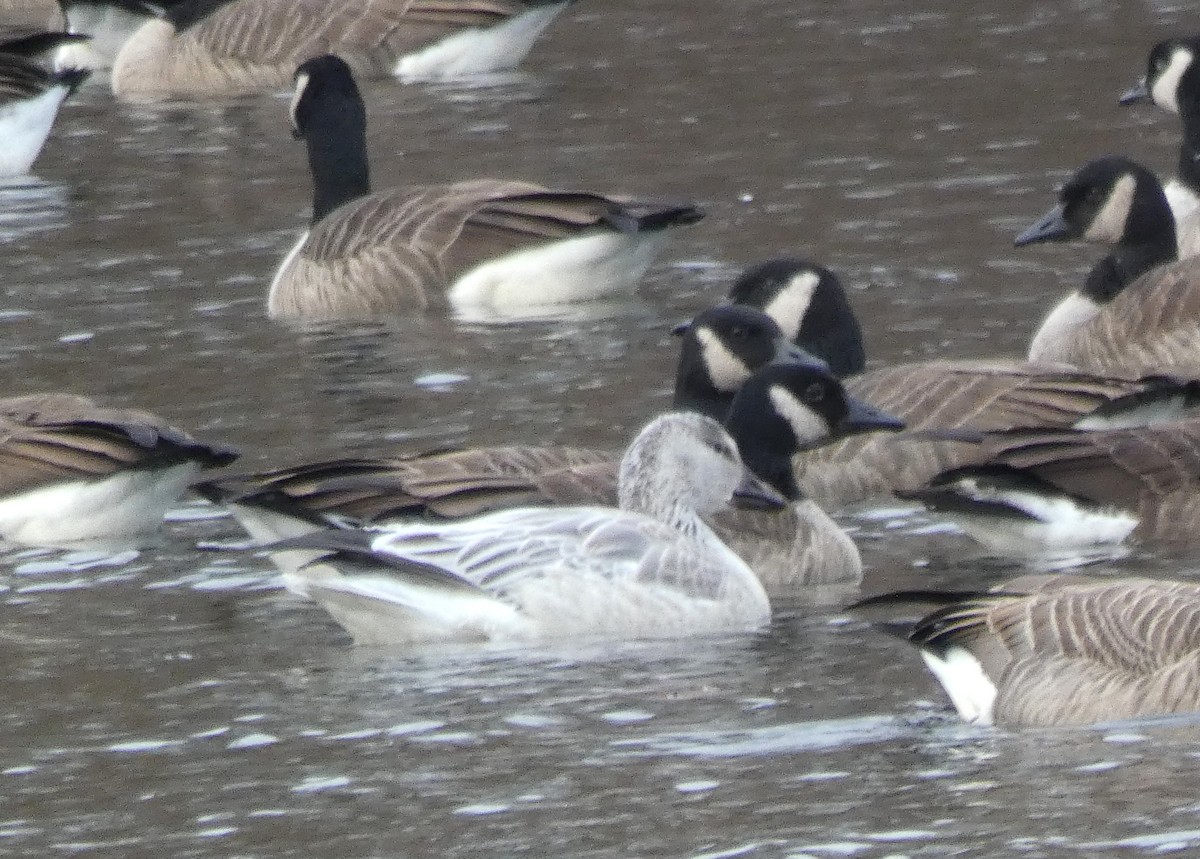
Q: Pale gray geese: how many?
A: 1